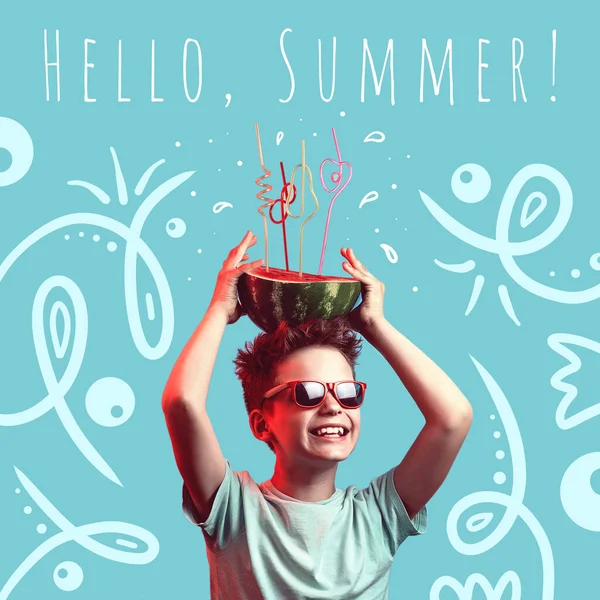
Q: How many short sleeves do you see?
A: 2